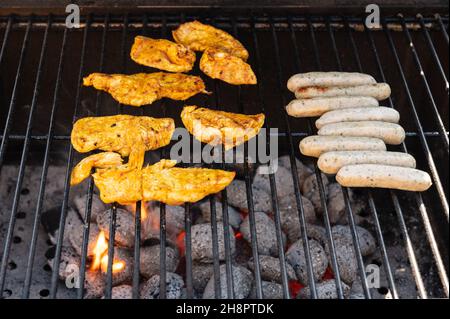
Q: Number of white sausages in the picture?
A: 8